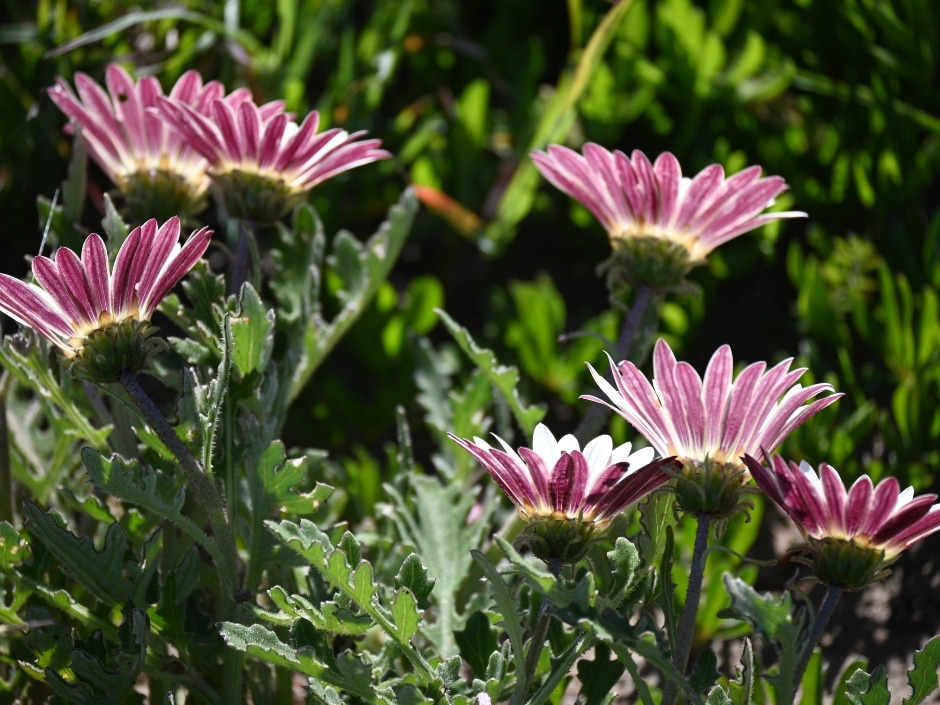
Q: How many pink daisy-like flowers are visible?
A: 7